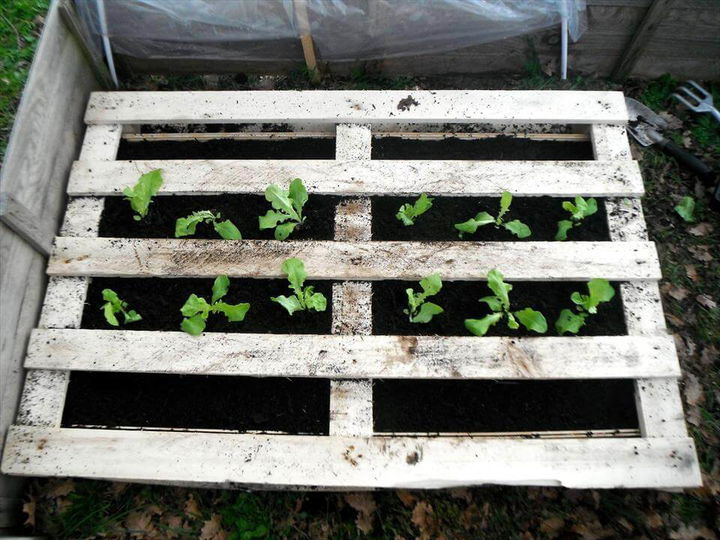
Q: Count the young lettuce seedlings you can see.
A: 12